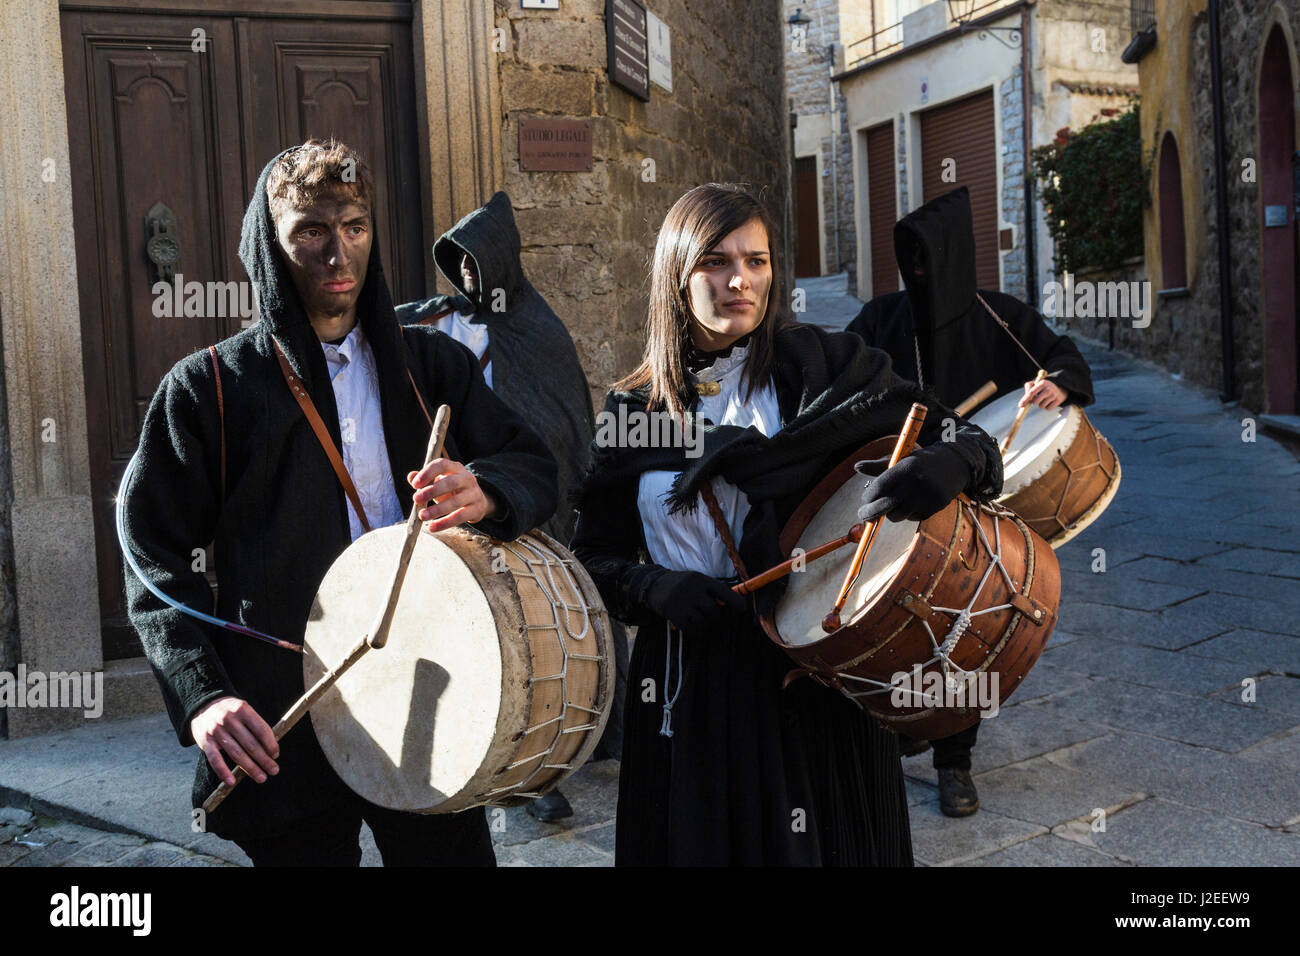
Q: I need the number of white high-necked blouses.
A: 1